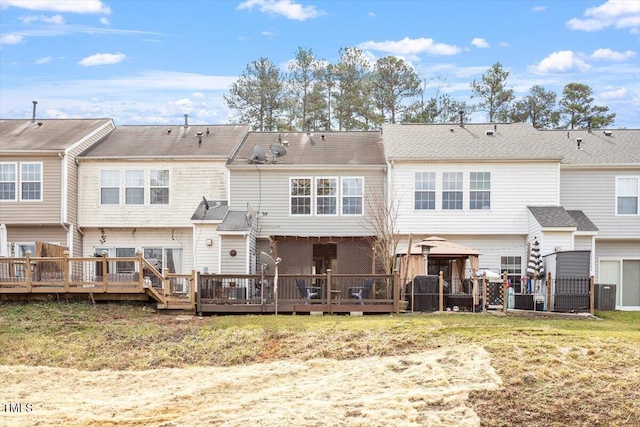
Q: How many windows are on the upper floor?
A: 12